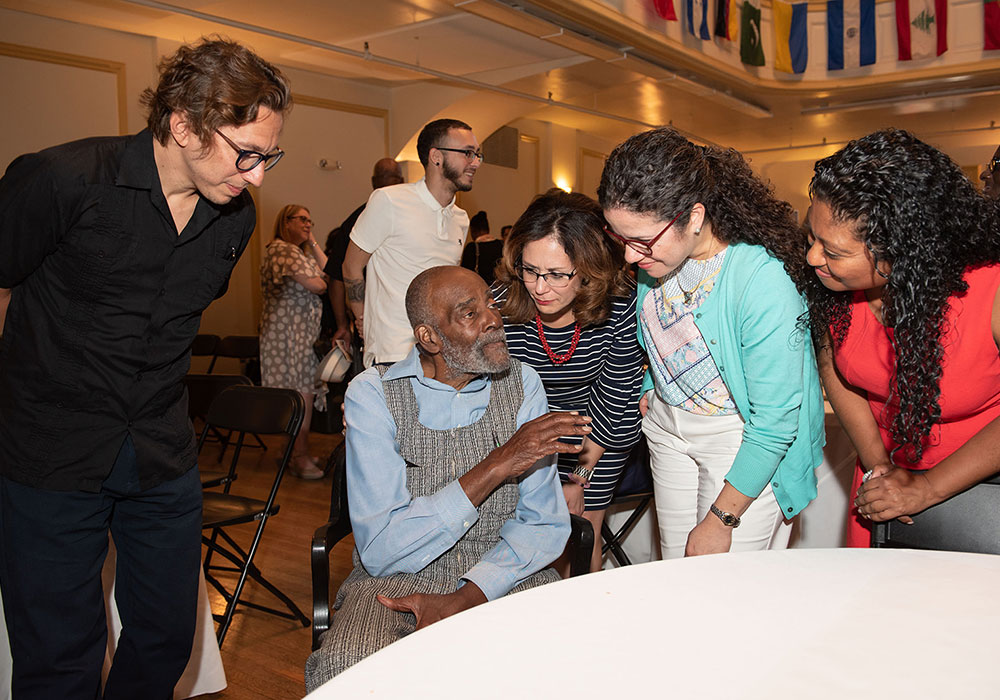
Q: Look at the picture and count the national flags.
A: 8